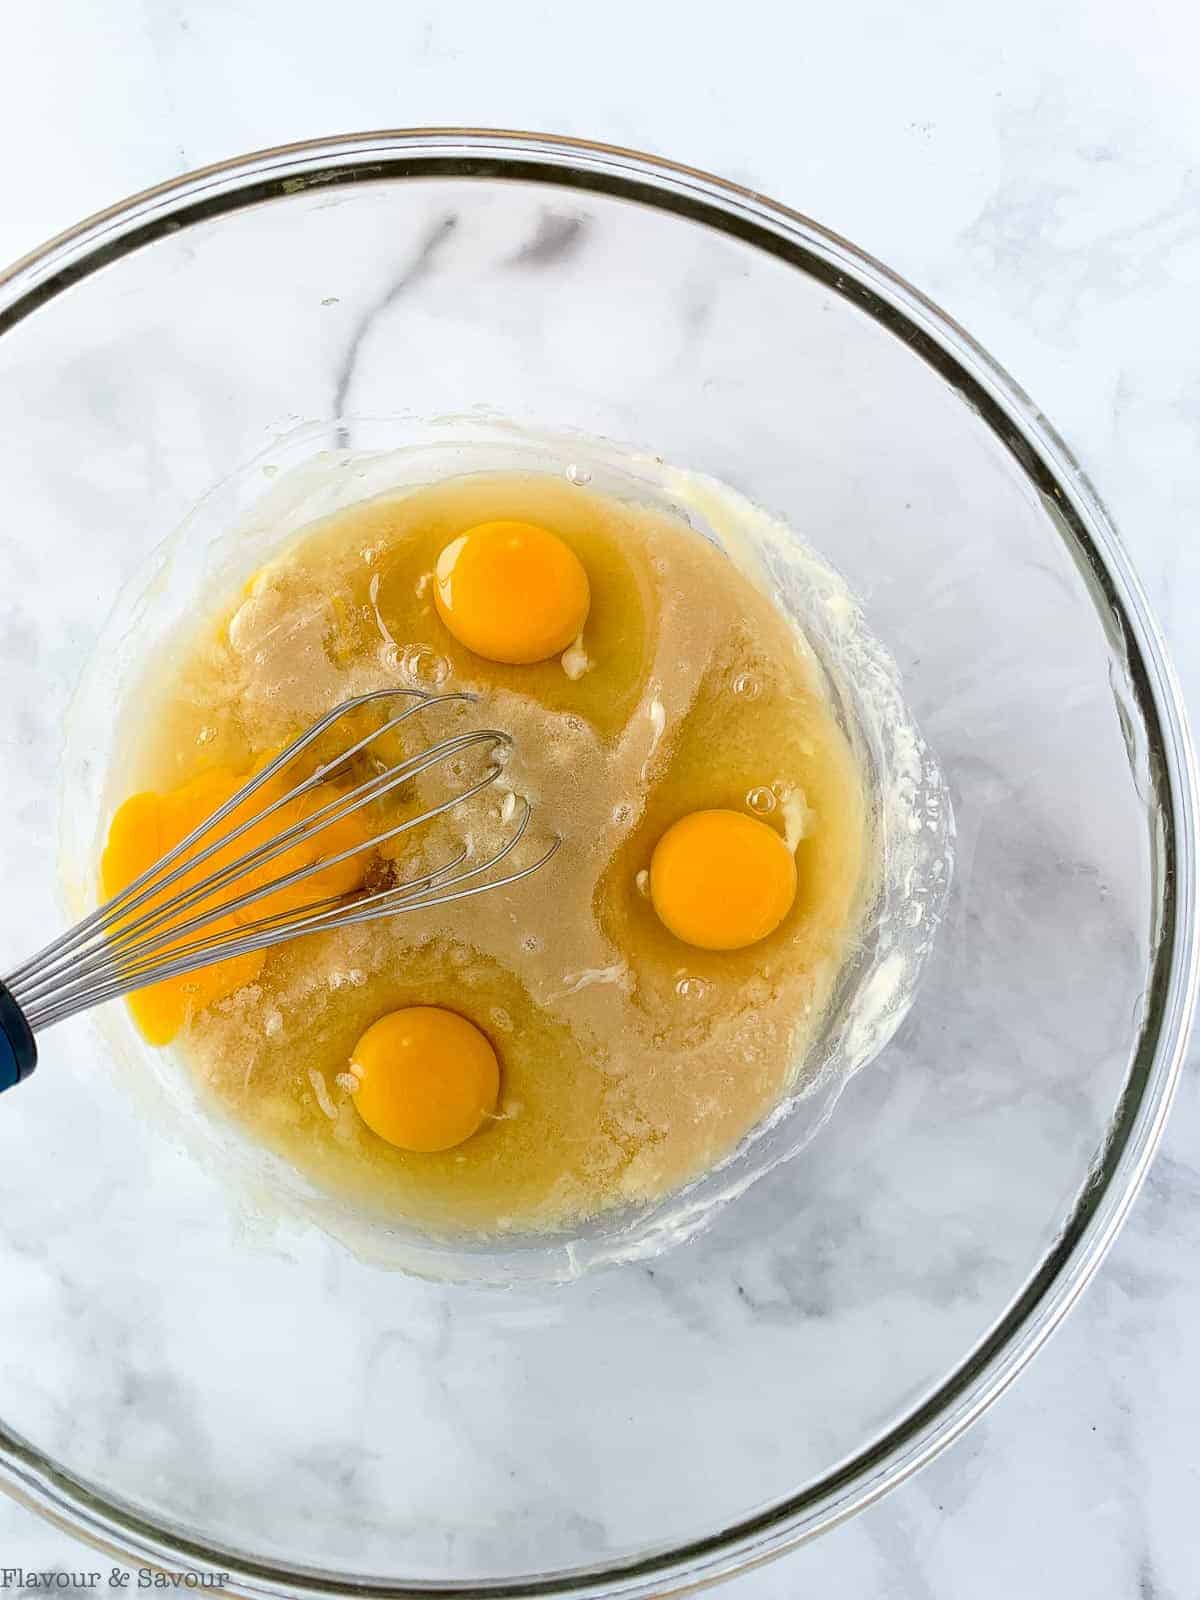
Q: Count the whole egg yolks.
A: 3